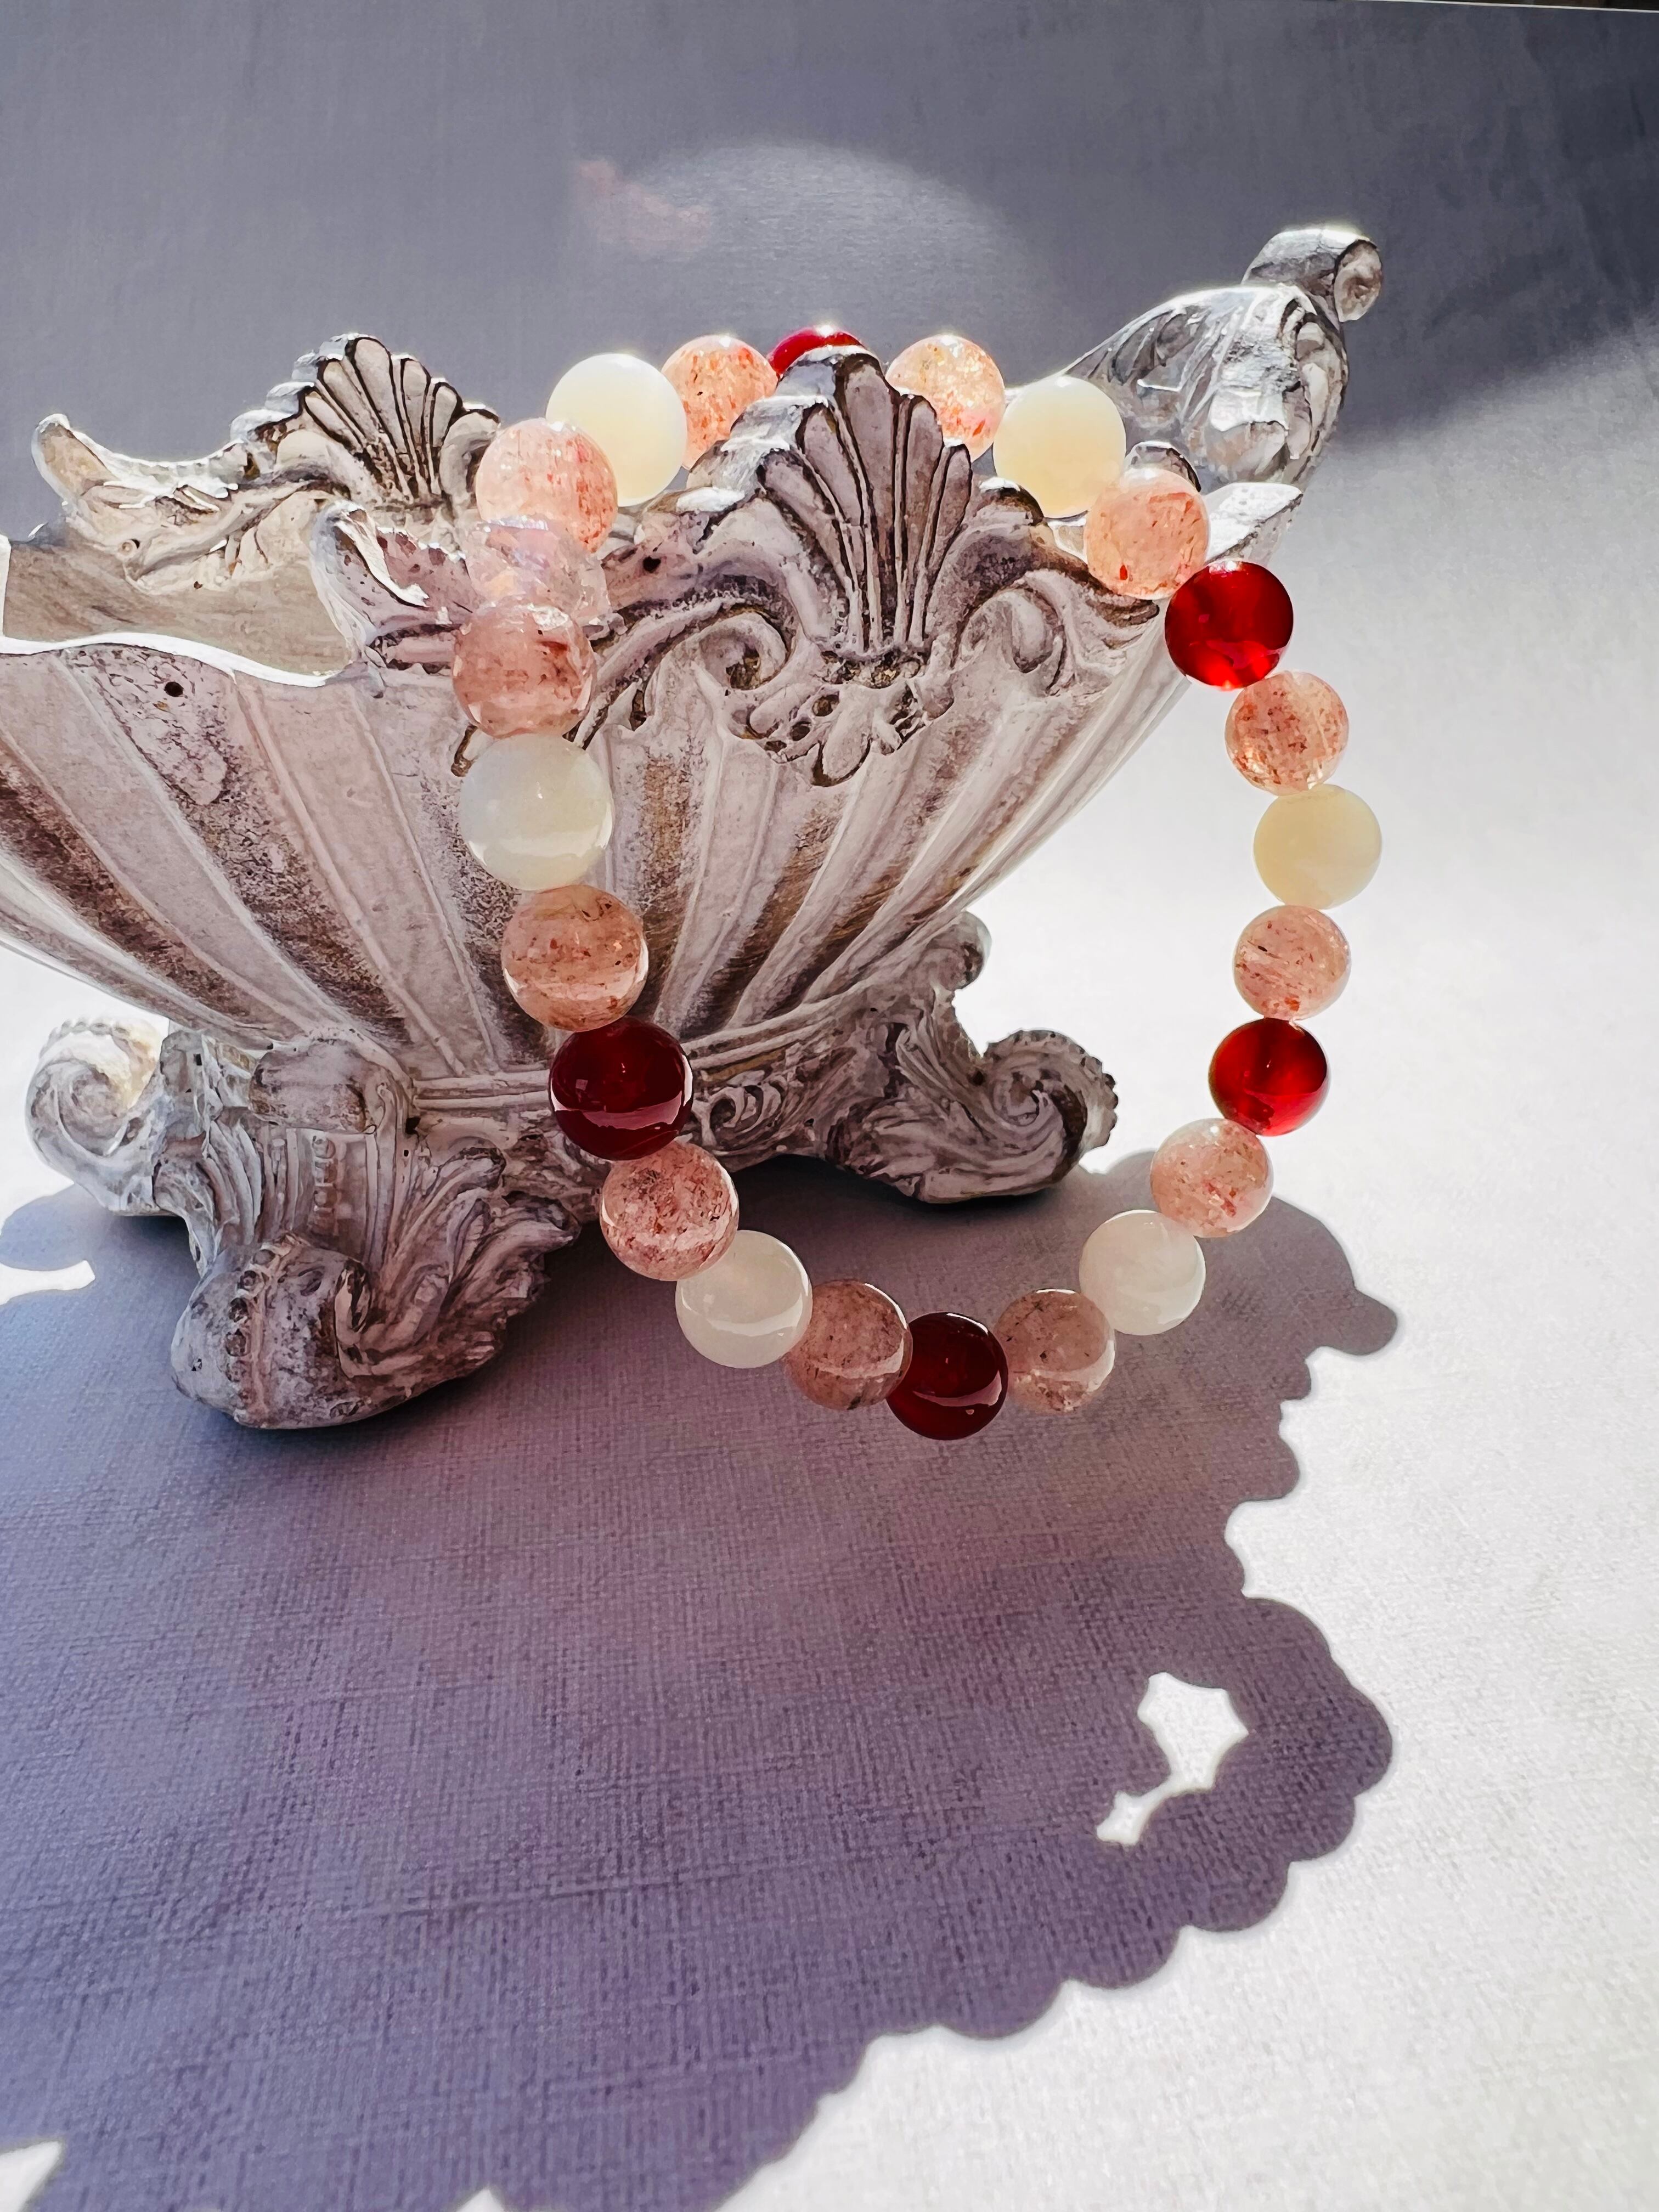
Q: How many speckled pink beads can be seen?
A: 12